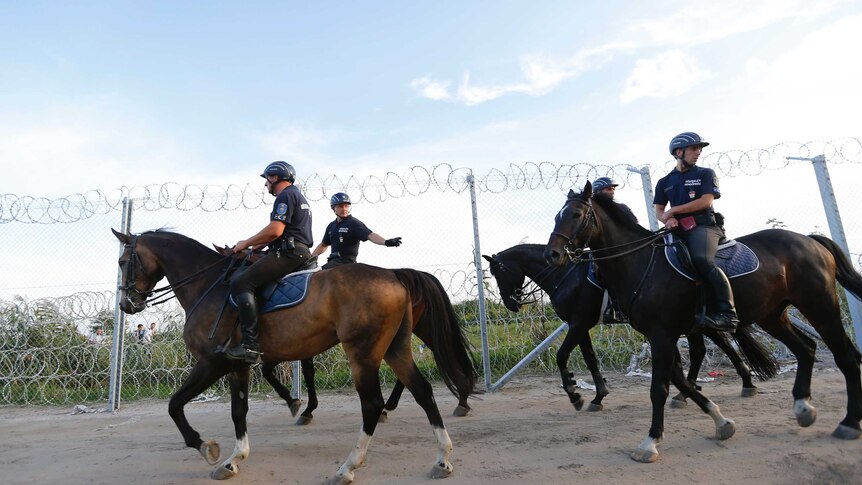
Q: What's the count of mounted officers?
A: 4